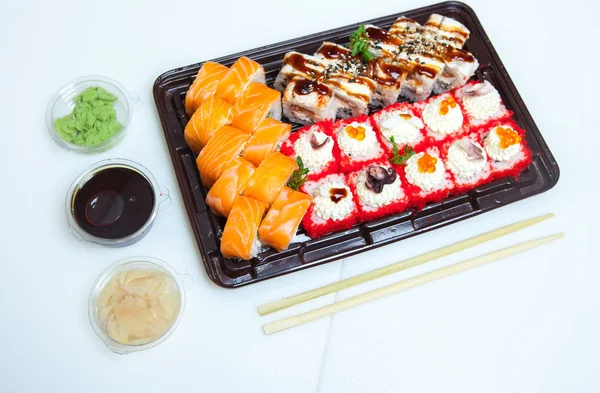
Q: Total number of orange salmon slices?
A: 10